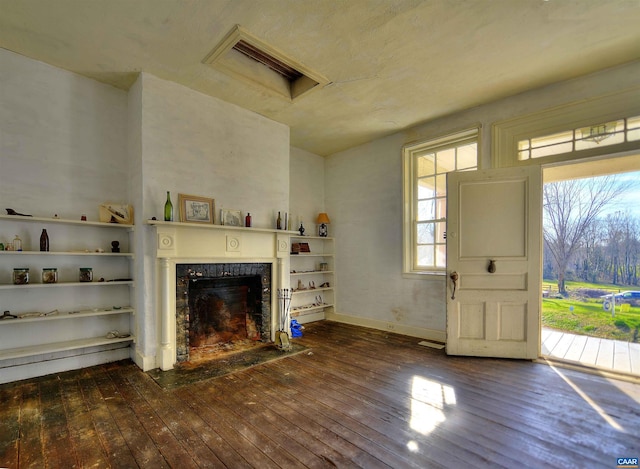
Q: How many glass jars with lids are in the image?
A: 3